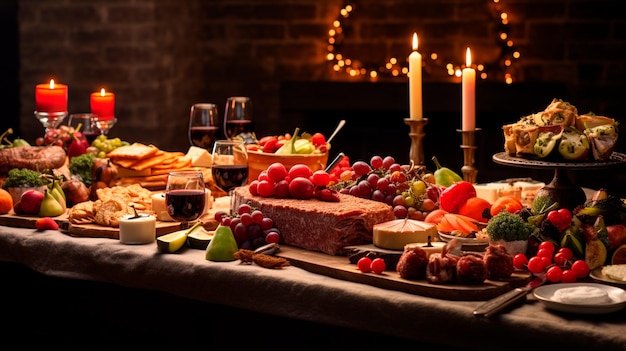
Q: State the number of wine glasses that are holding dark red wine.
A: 5